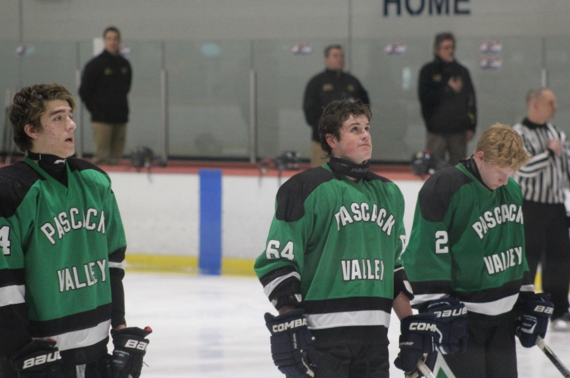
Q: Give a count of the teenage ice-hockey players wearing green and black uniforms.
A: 3